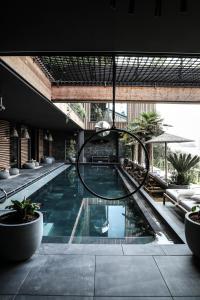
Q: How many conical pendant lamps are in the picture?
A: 4